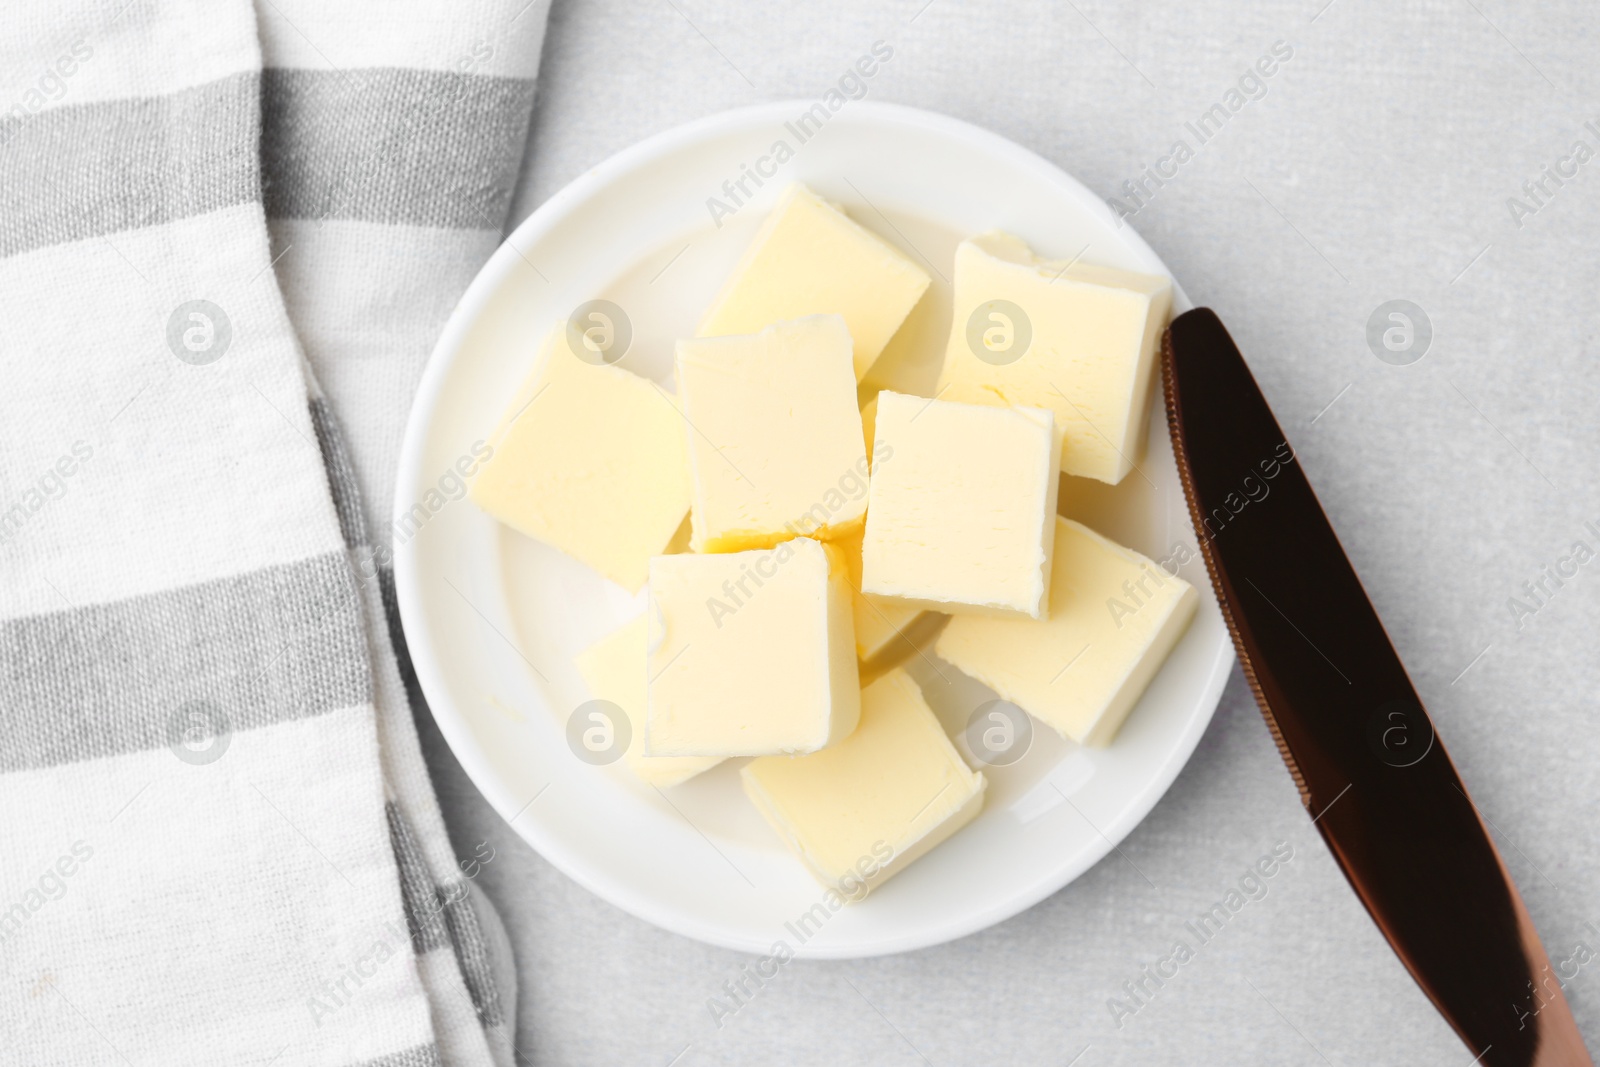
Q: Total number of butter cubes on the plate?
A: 10